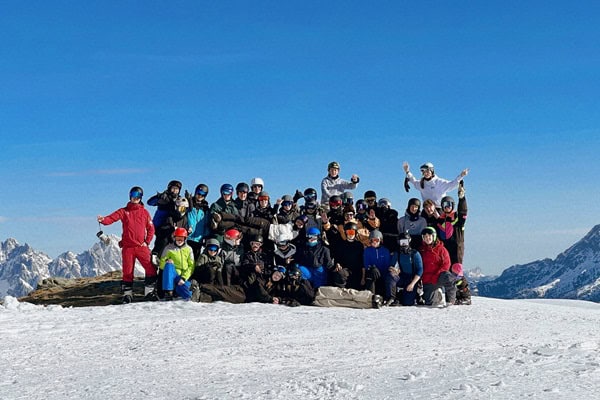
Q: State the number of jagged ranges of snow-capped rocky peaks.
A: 2